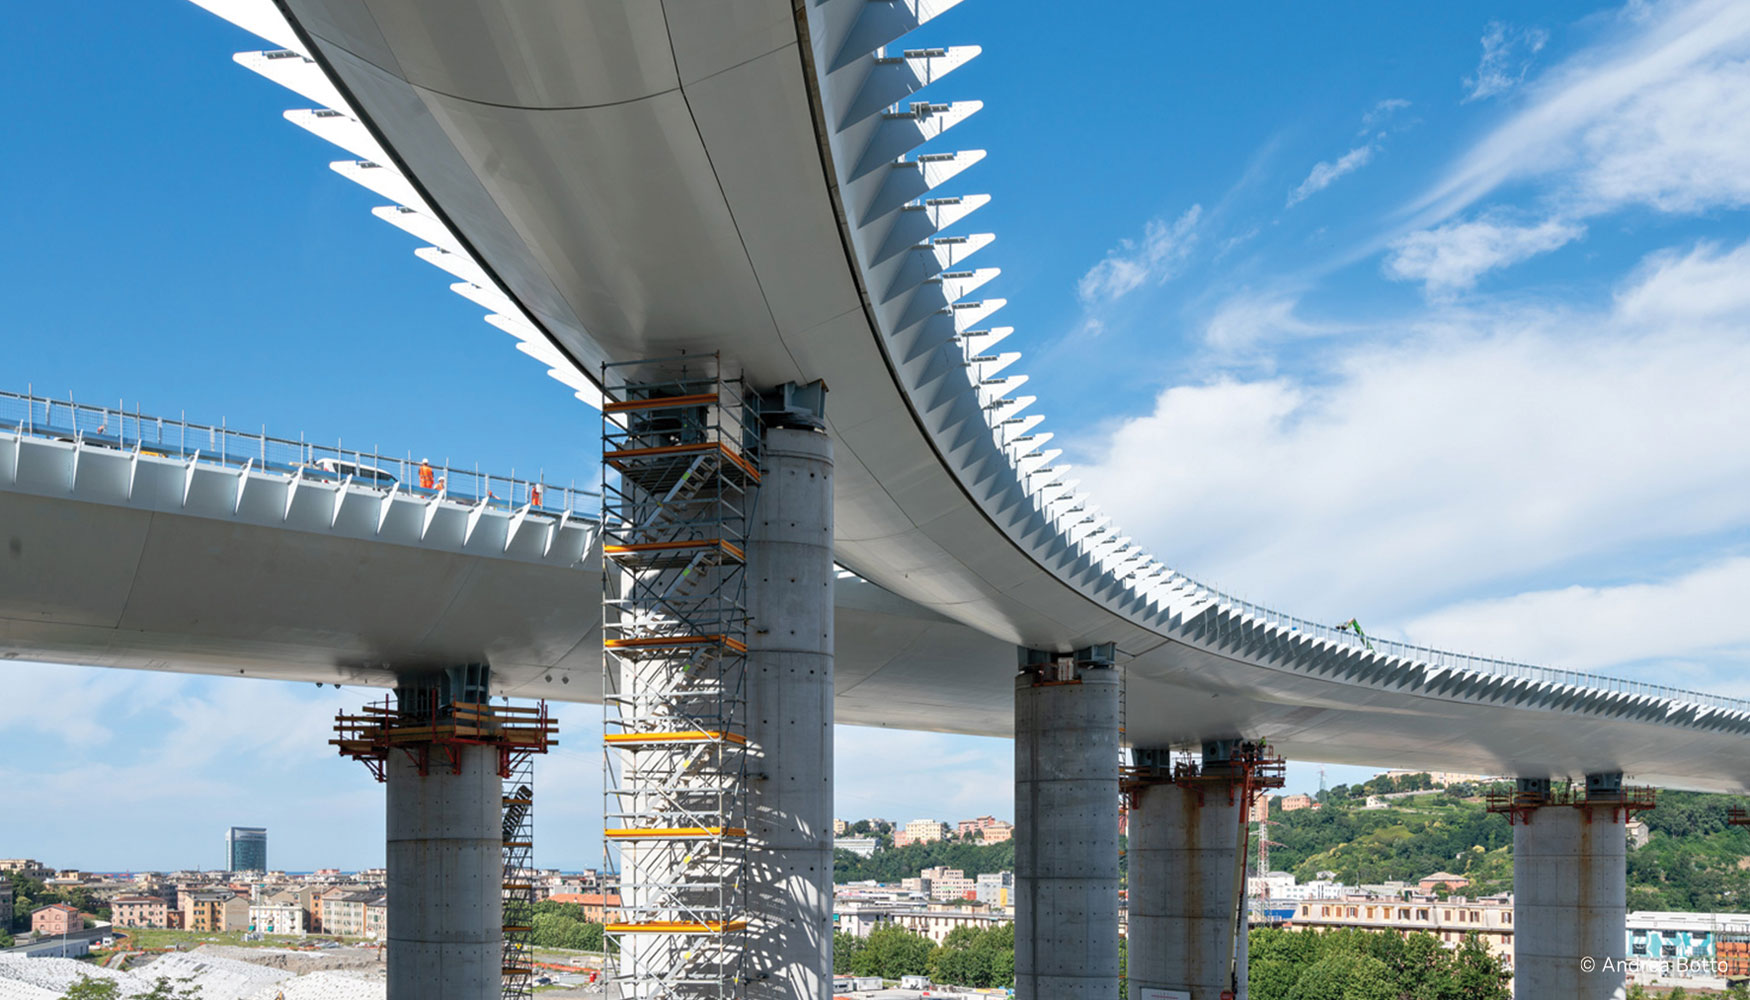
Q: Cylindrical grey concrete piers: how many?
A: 5